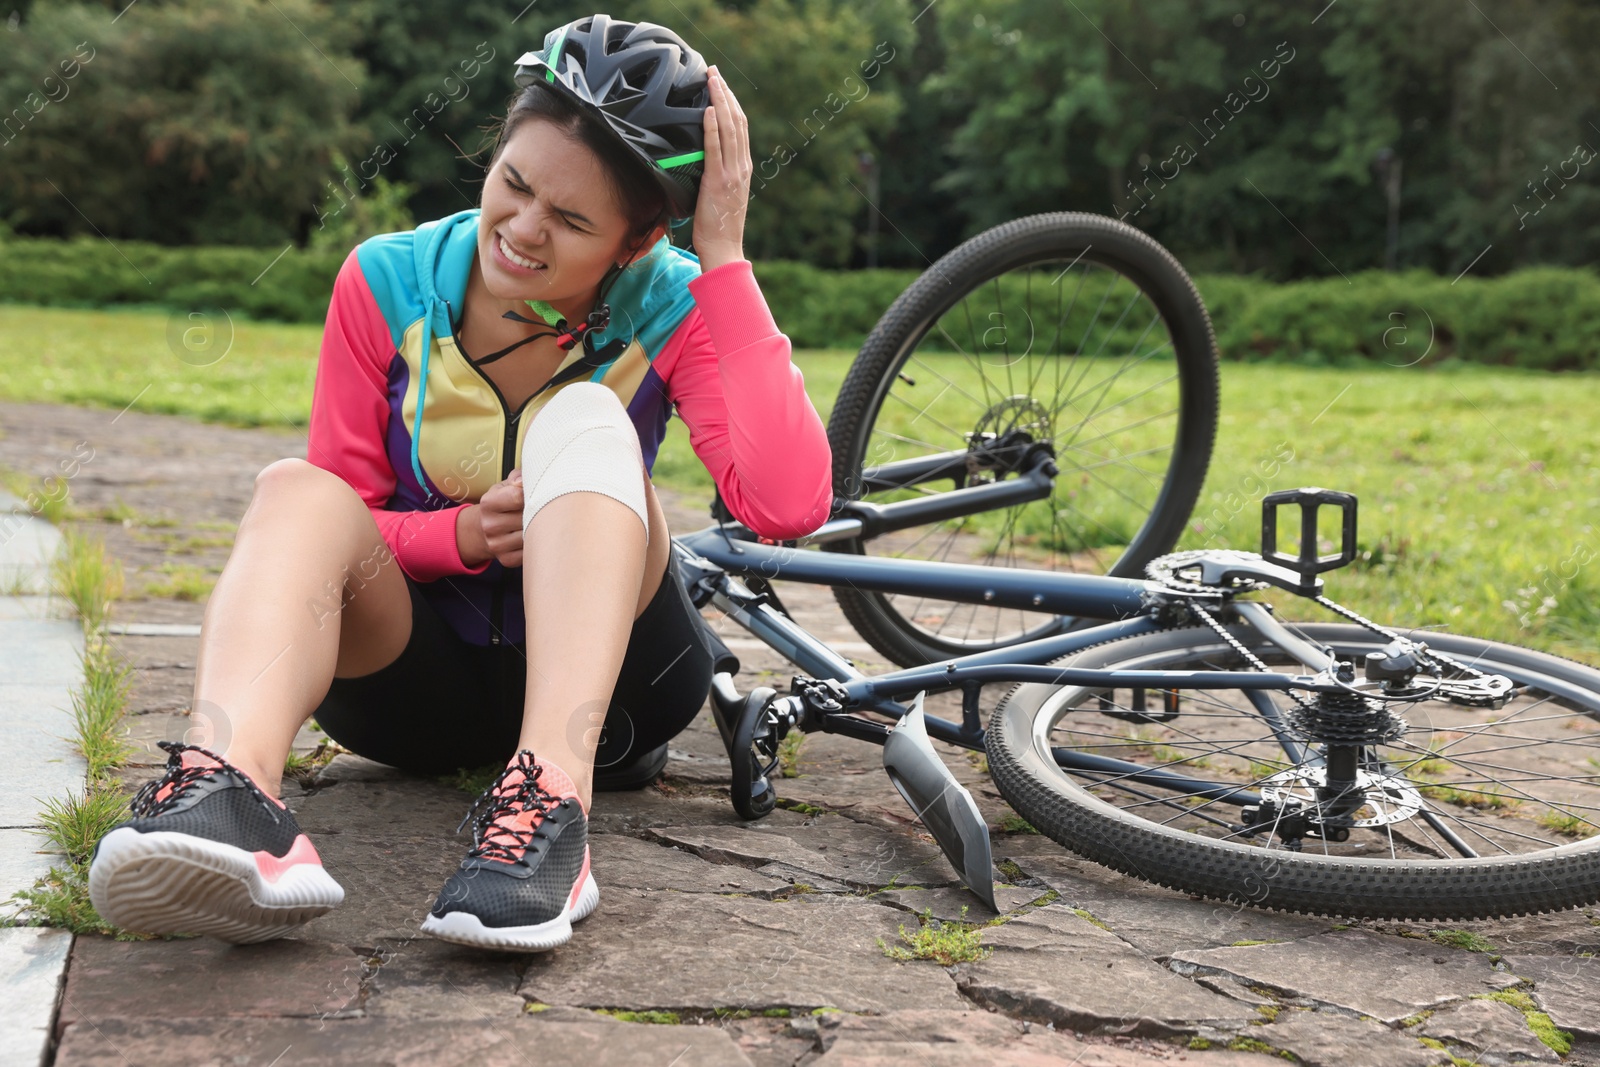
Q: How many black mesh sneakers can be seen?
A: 2